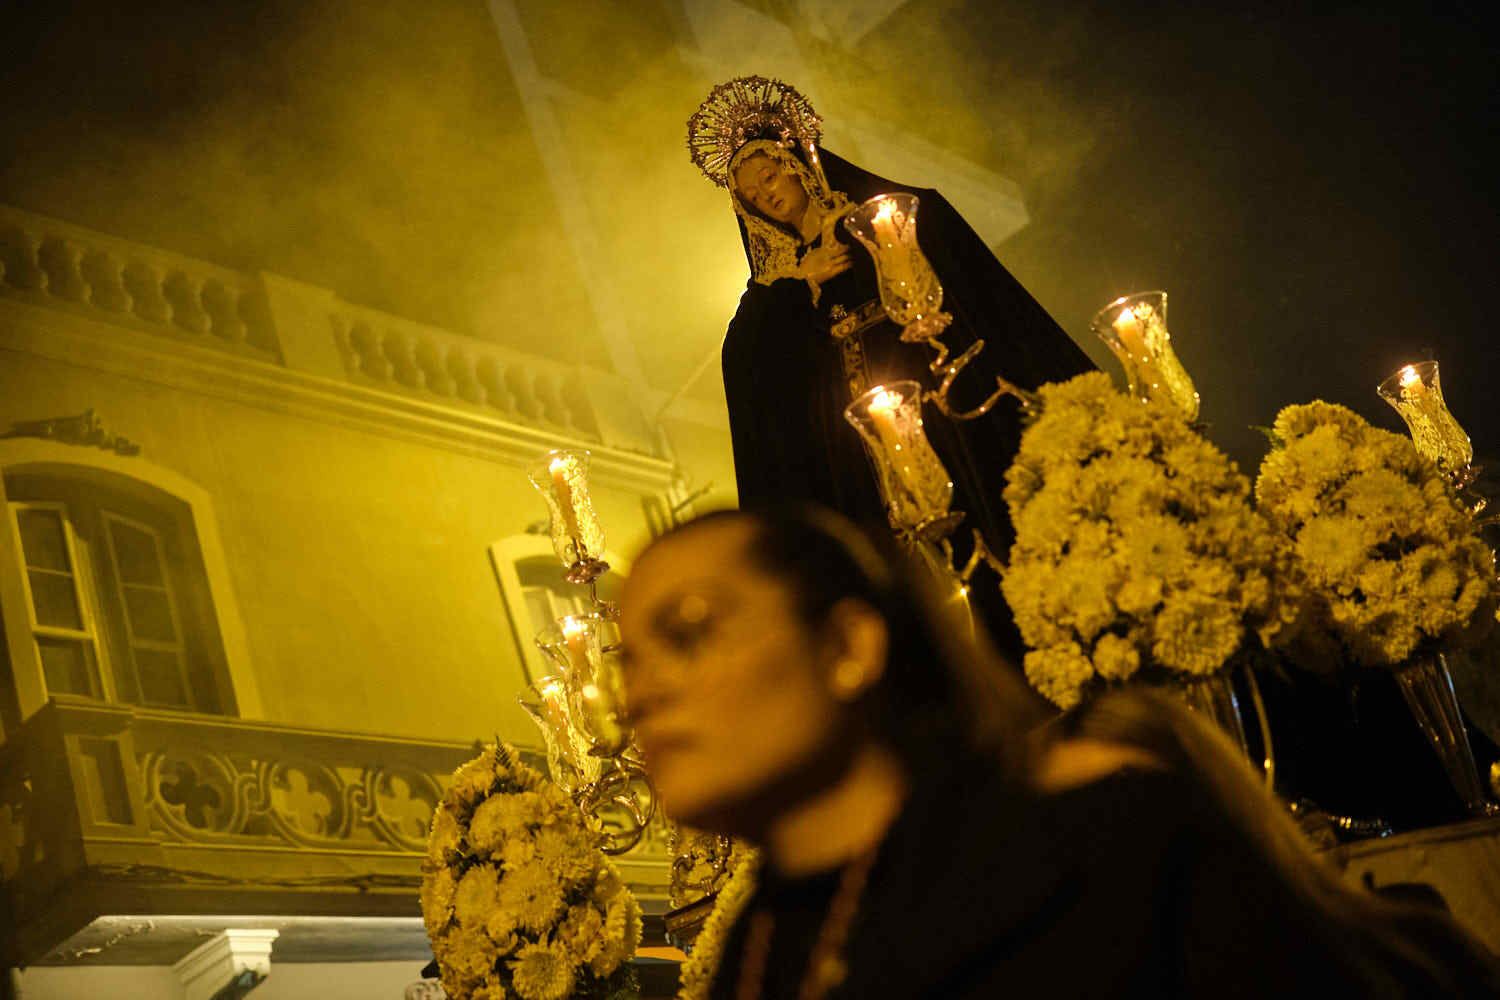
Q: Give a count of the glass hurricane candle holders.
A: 7